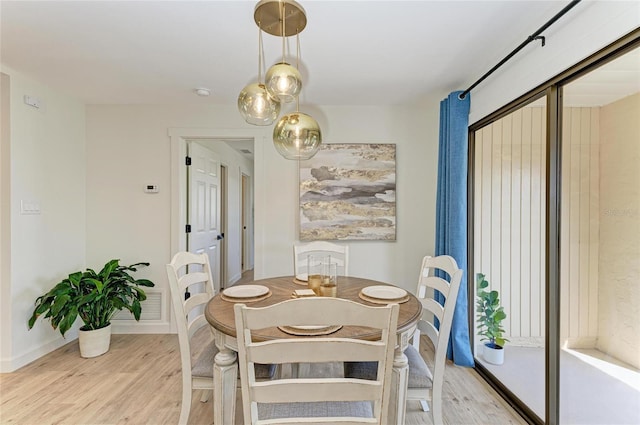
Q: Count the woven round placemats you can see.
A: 4